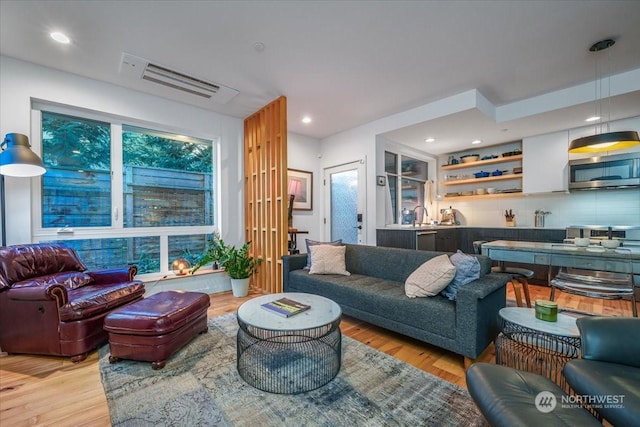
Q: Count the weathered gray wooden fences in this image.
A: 1